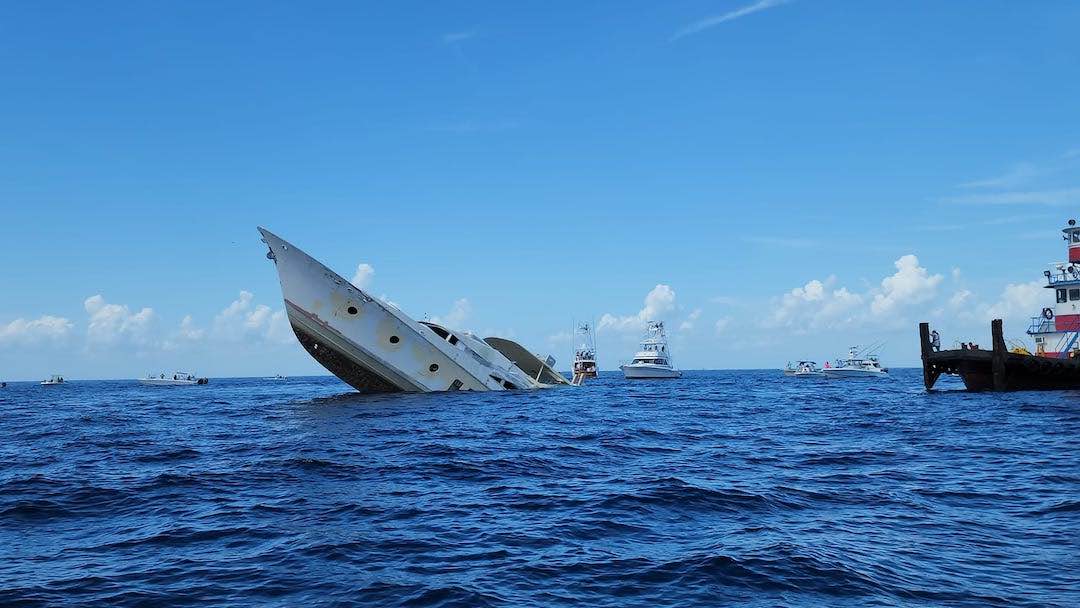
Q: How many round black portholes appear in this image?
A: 3